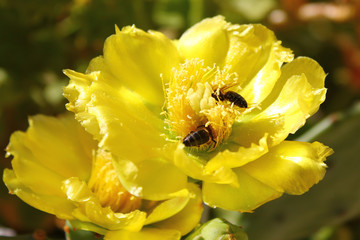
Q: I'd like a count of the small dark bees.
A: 2